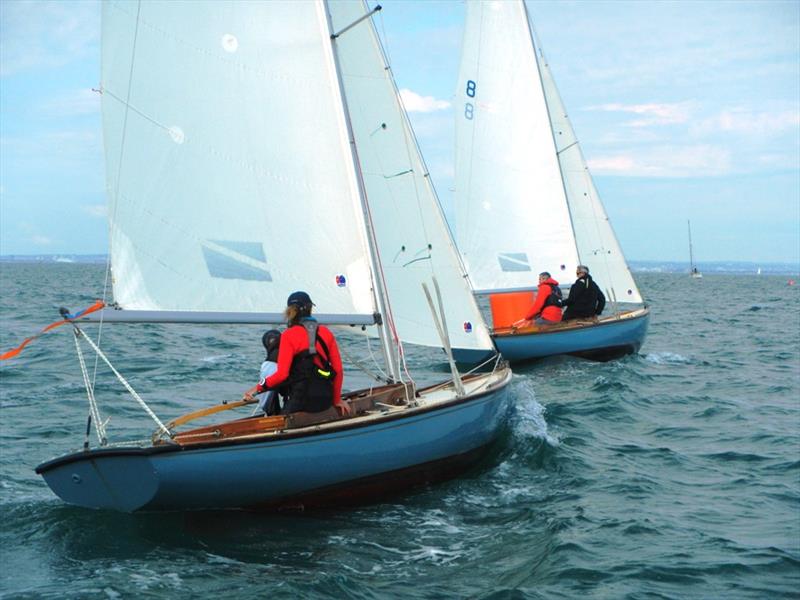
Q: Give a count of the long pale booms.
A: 2